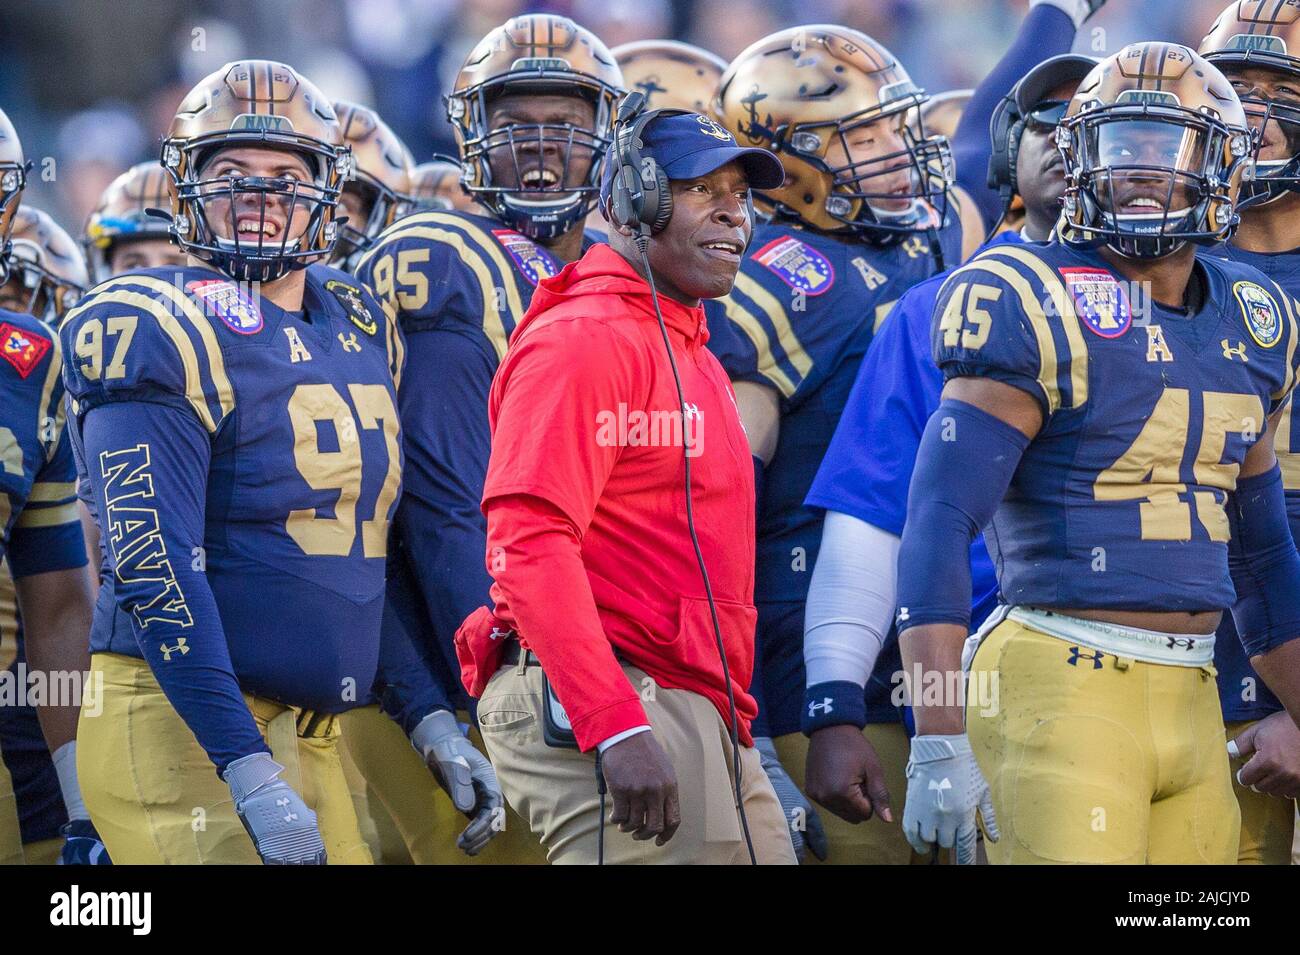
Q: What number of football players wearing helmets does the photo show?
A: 12